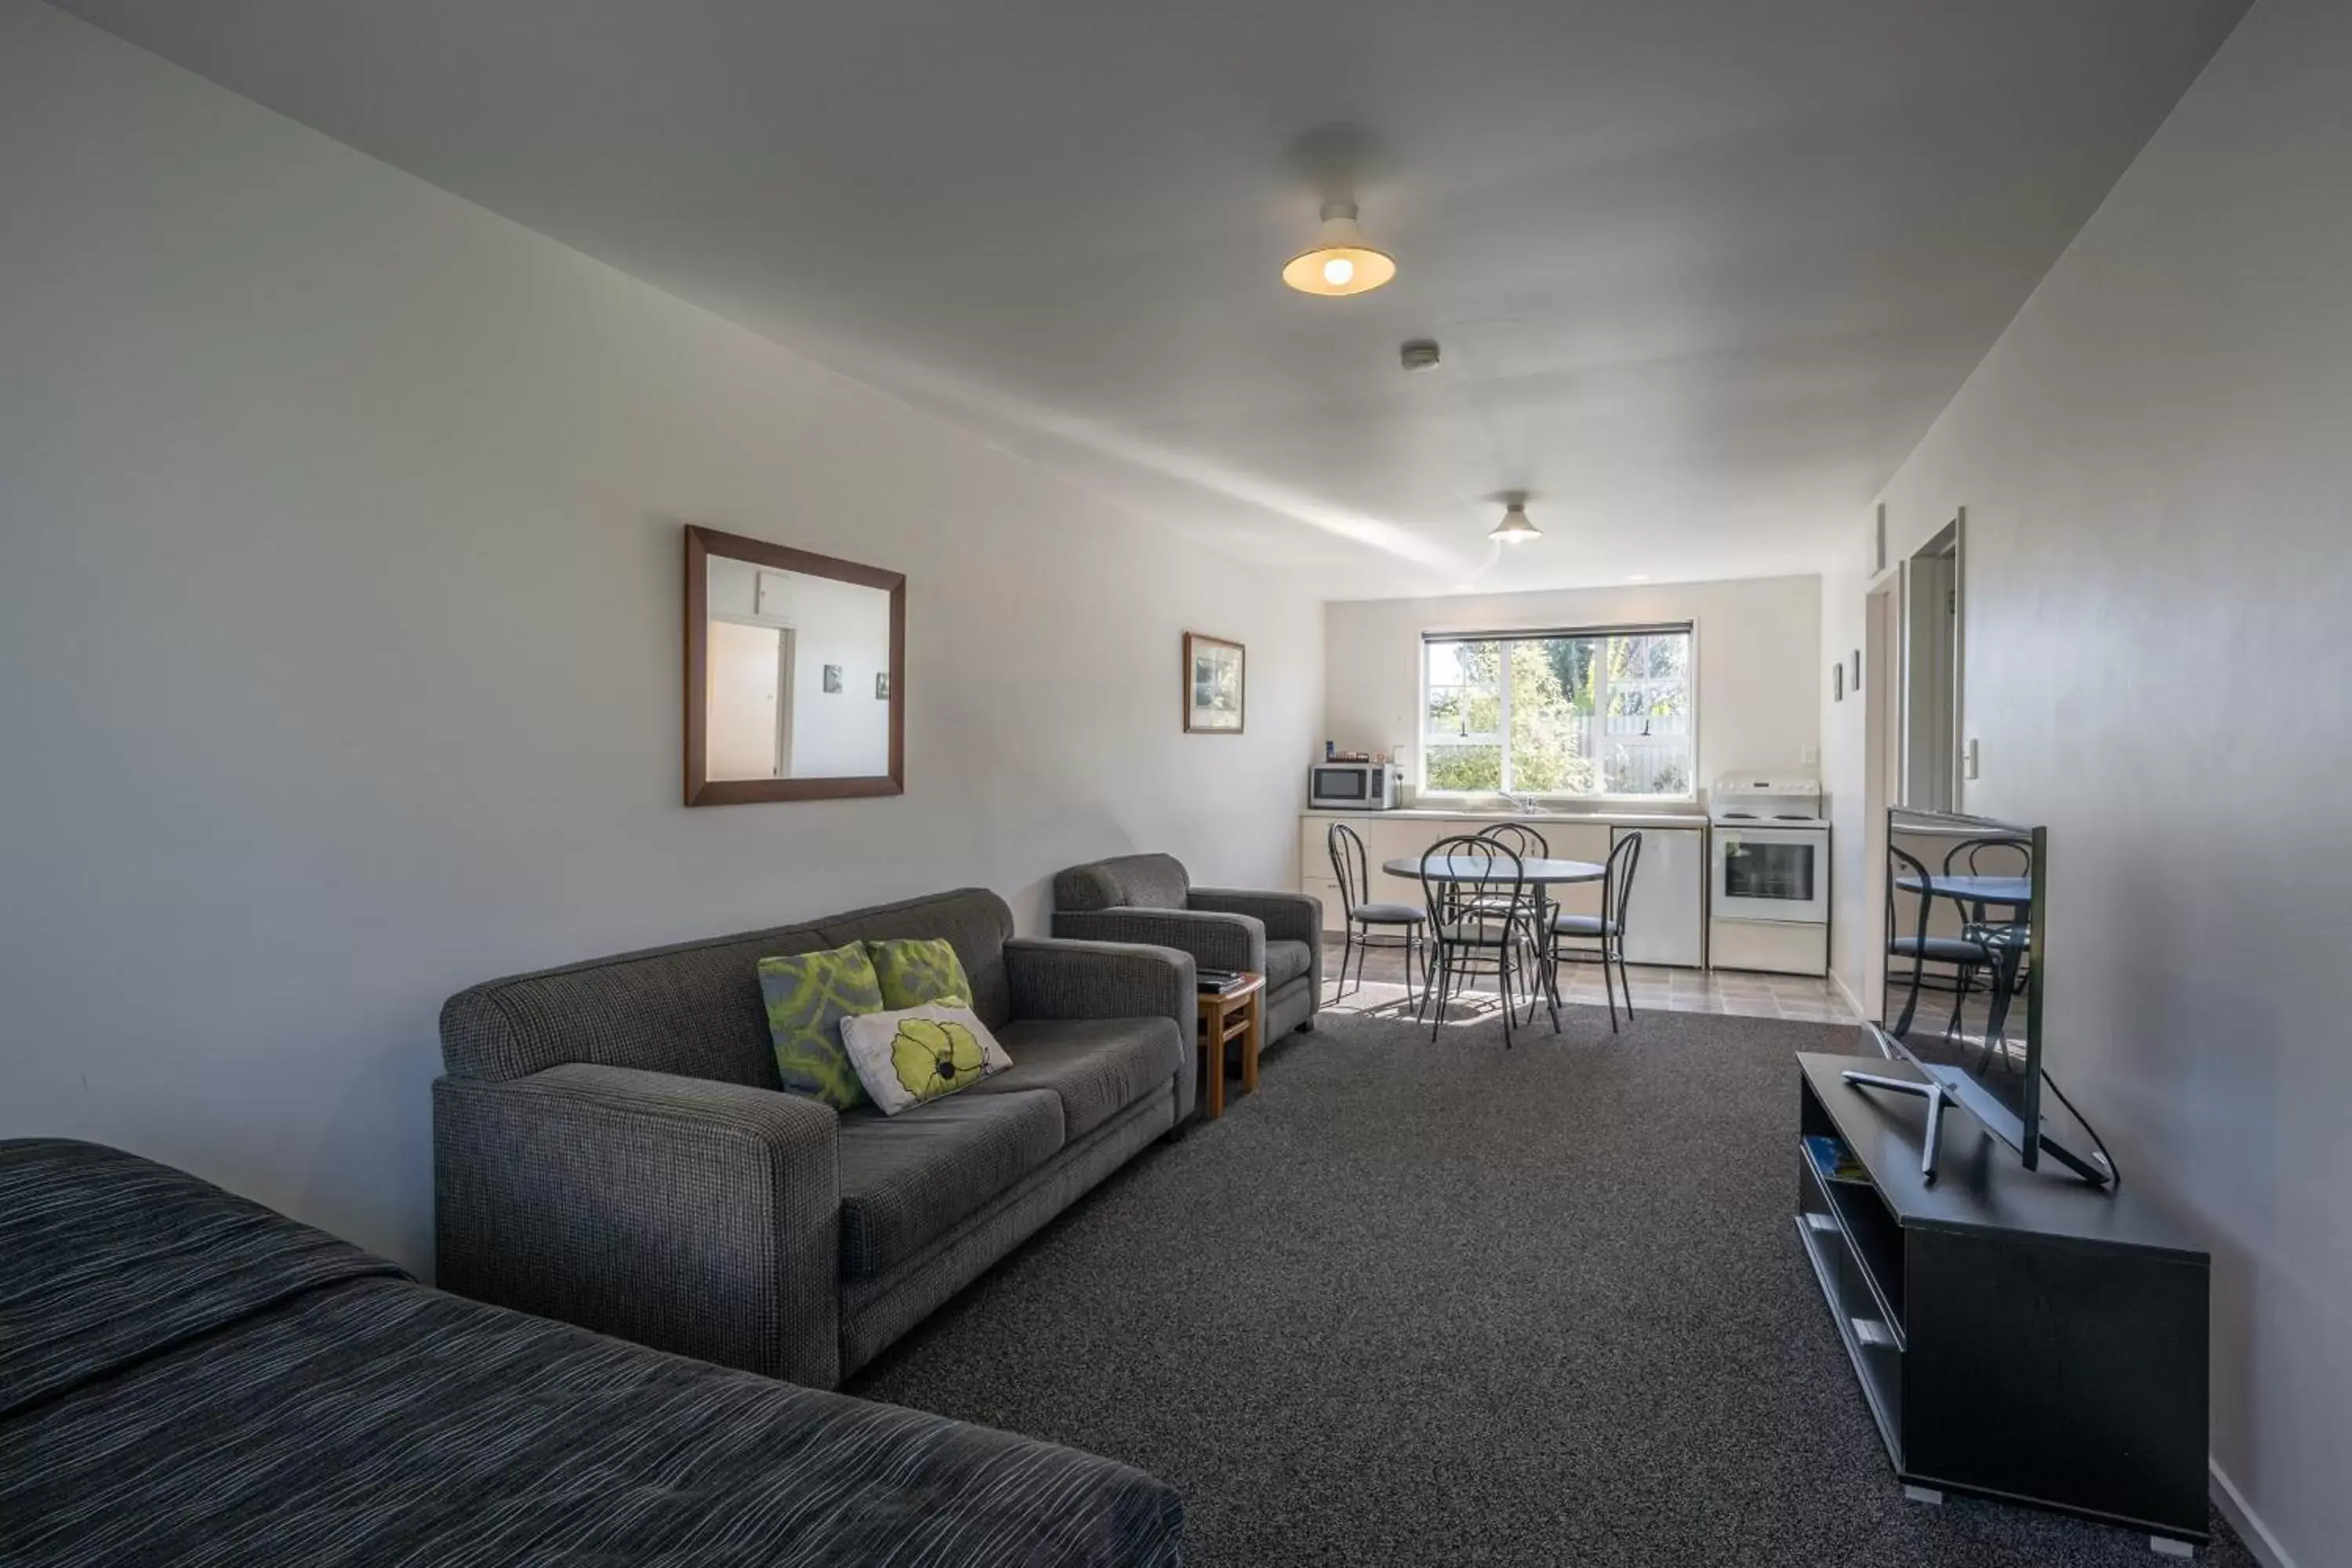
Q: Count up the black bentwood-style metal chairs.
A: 4